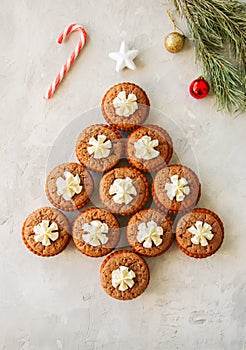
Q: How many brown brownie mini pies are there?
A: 11